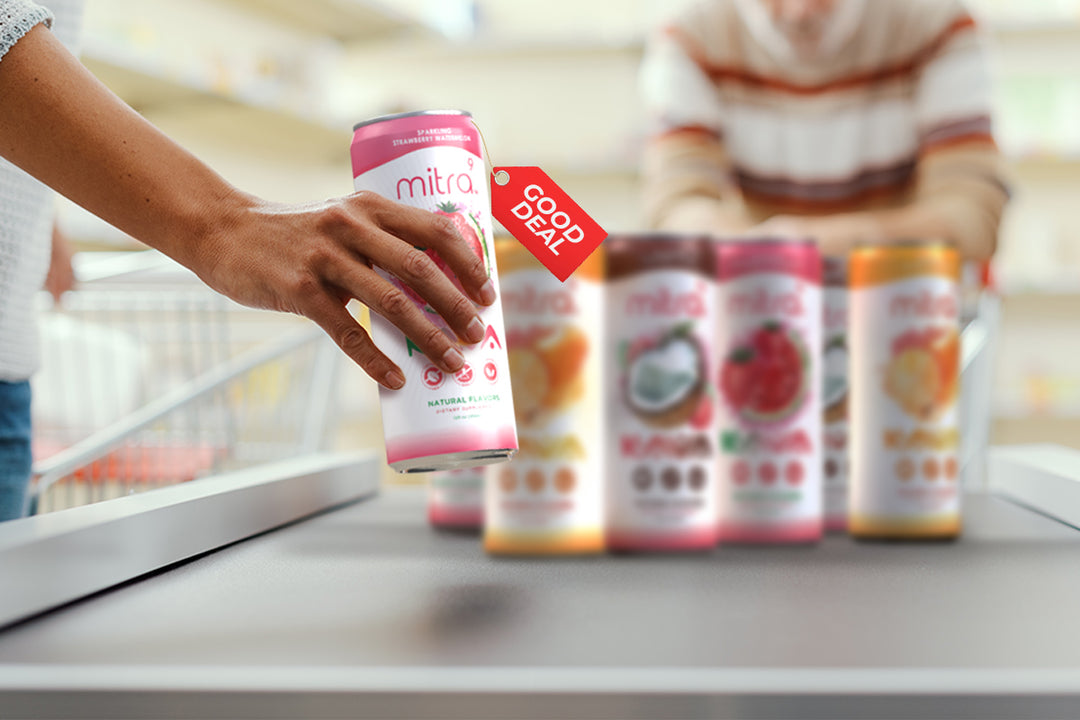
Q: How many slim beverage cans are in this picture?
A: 7